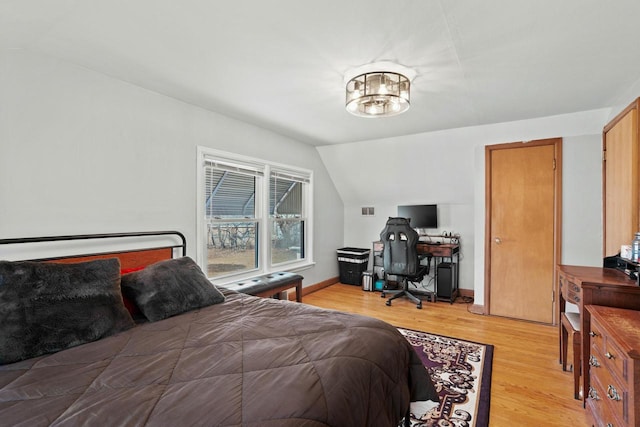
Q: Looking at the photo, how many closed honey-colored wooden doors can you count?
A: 2